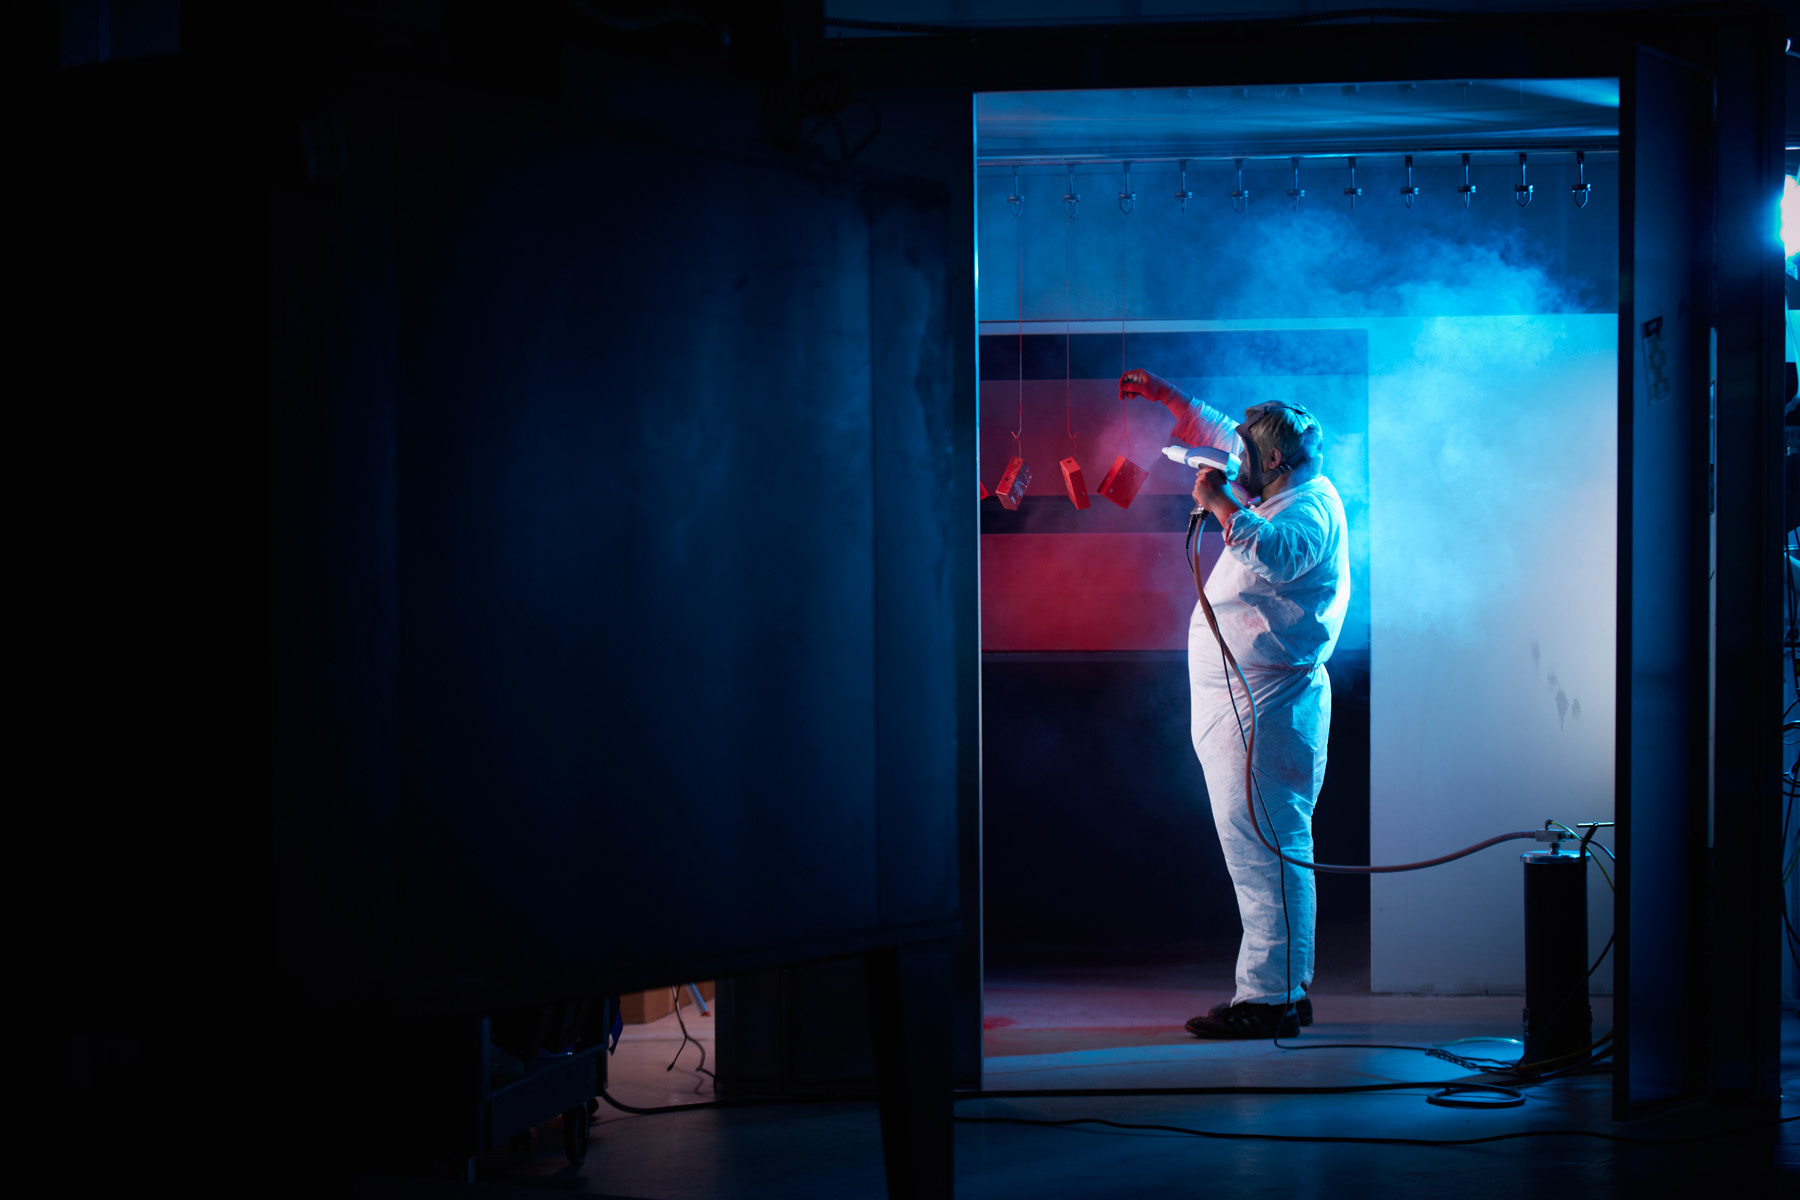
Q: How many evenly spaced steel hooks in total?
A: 11